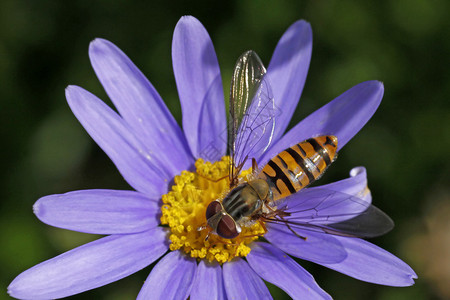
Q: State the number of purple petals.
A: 13